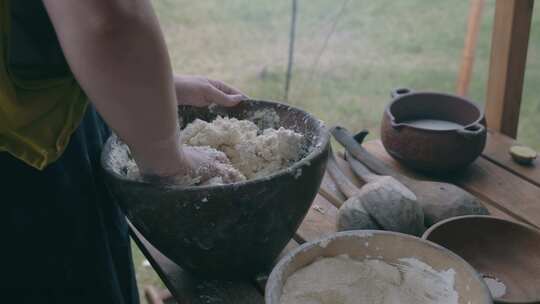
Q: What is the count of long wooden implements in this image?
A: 3